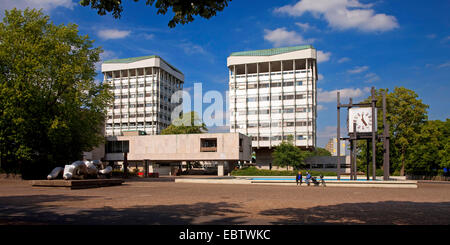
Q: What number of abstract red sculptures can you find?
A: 0